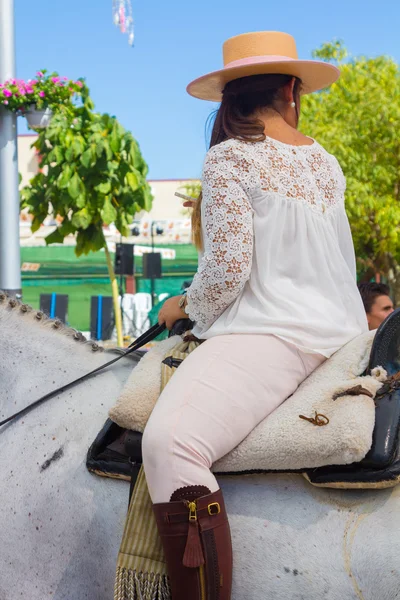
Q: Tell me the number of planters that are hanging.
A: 1